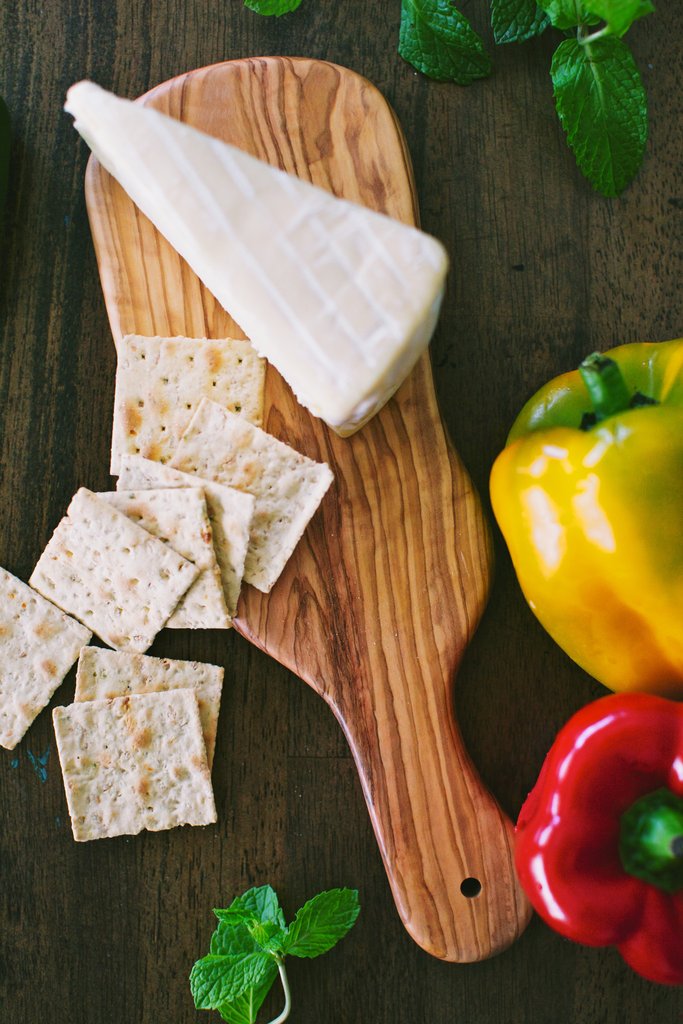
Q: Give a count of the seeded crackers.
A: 8